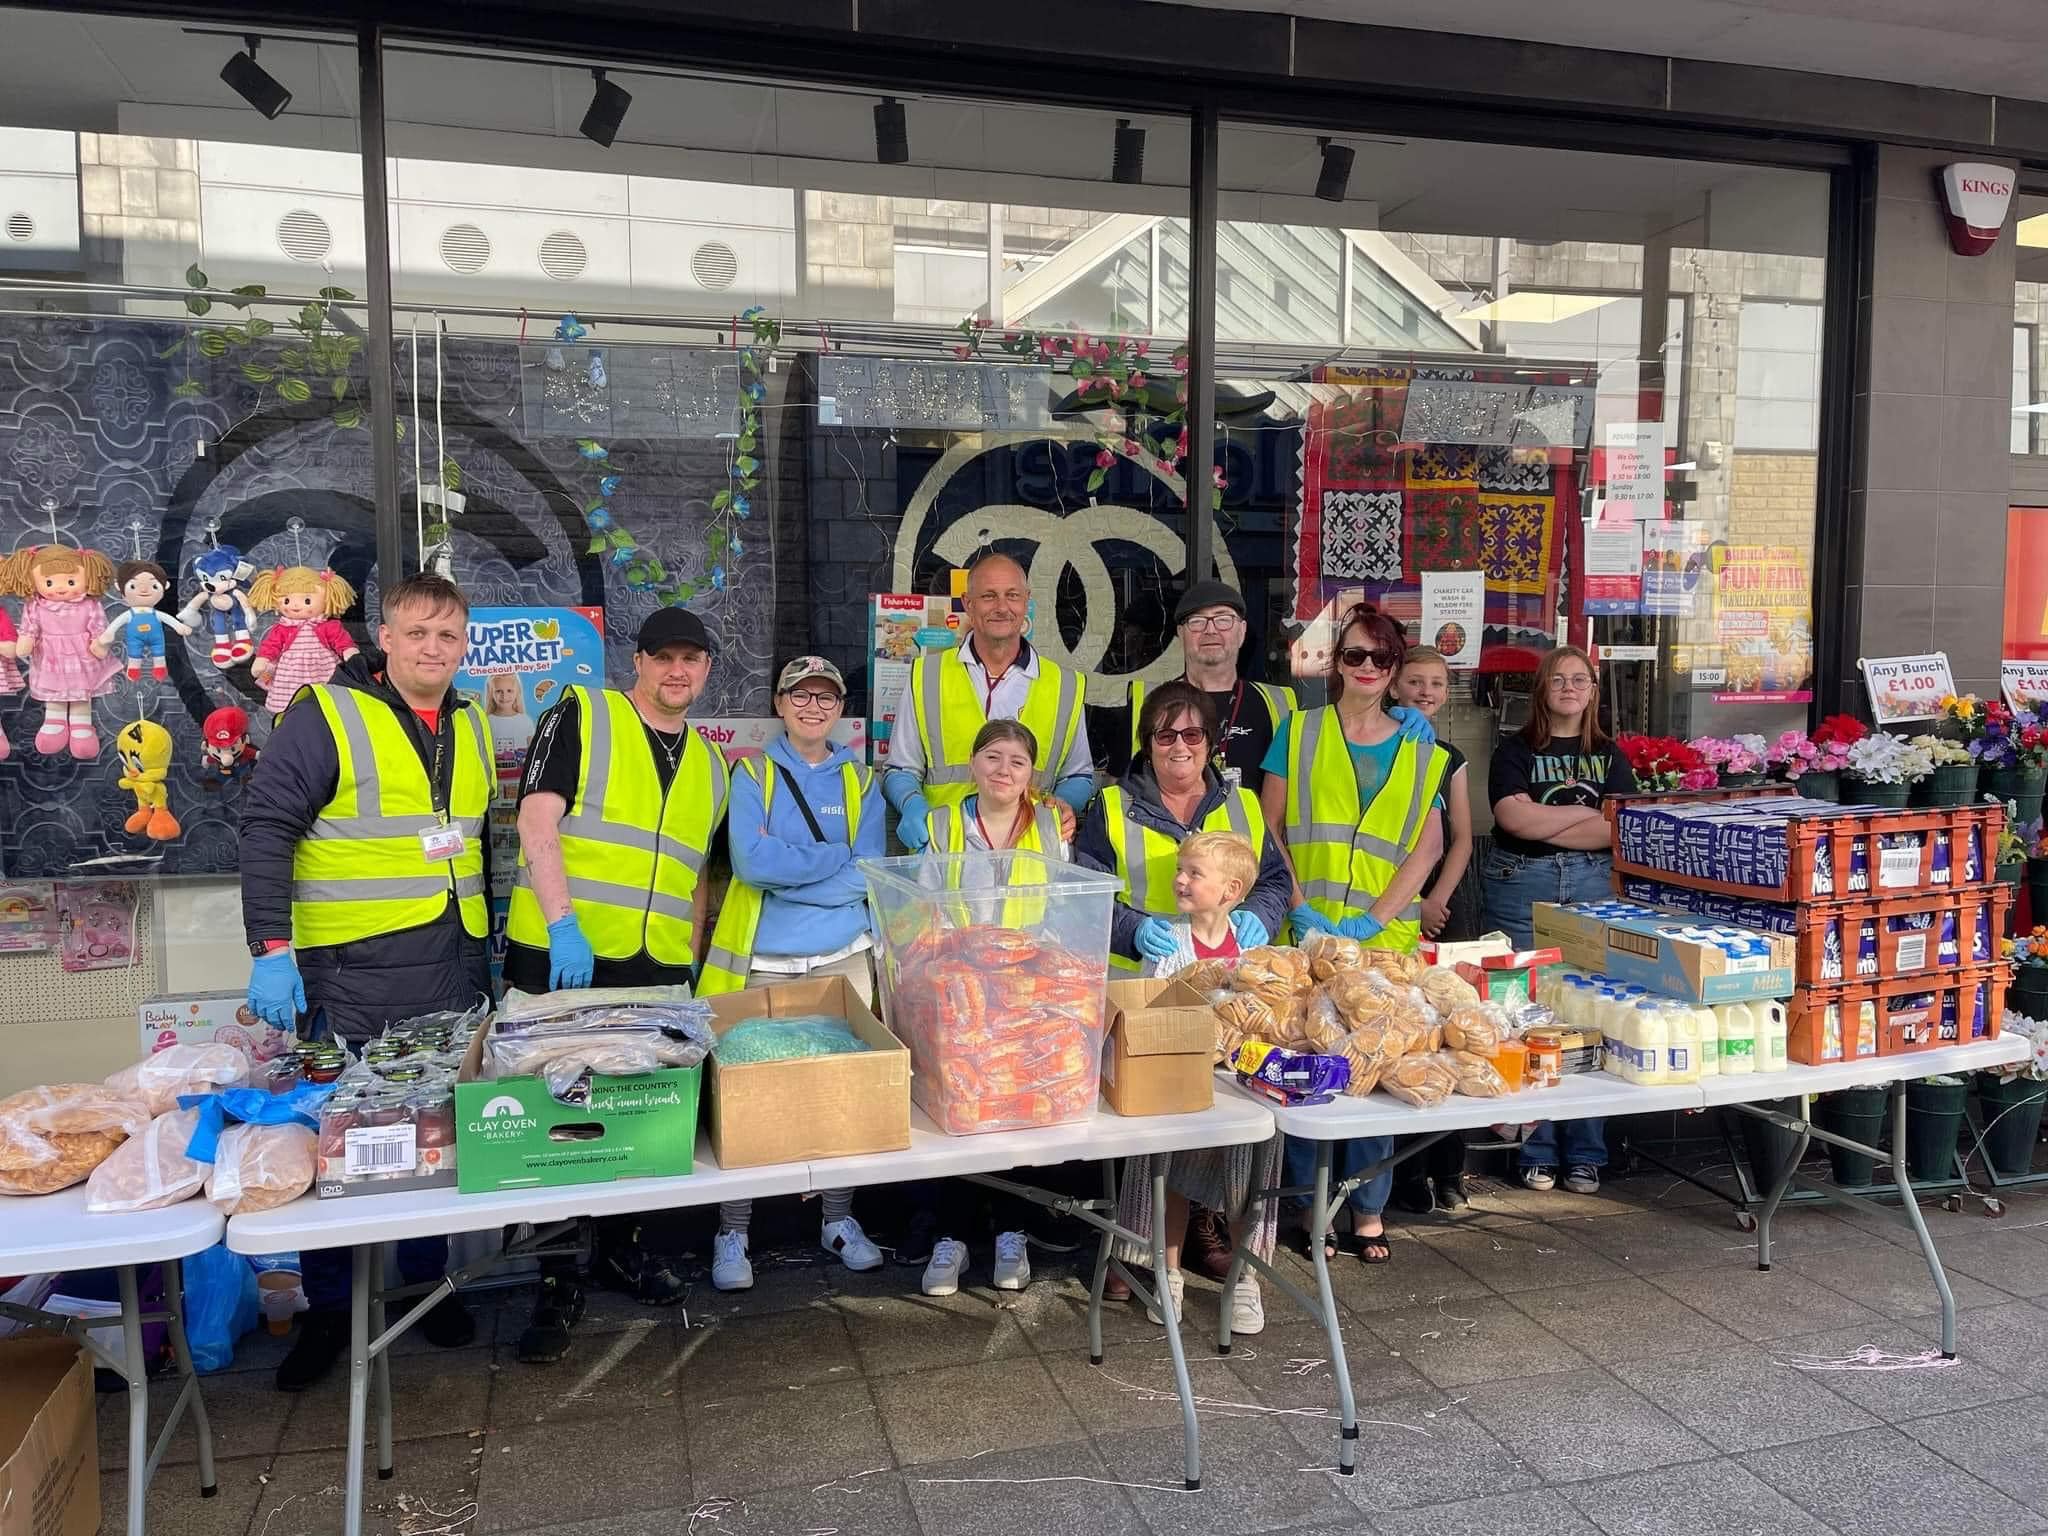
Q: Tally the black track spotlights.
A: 5